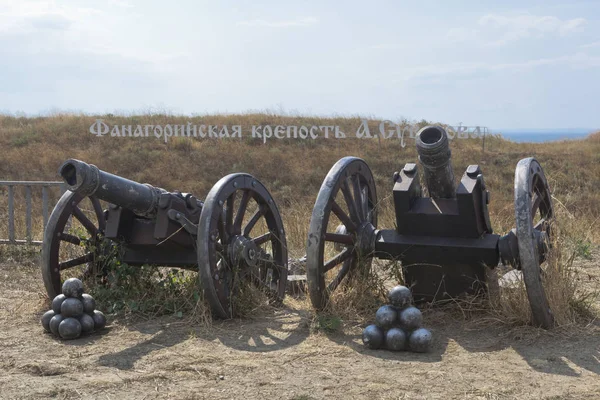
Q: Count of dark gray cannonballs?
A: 15